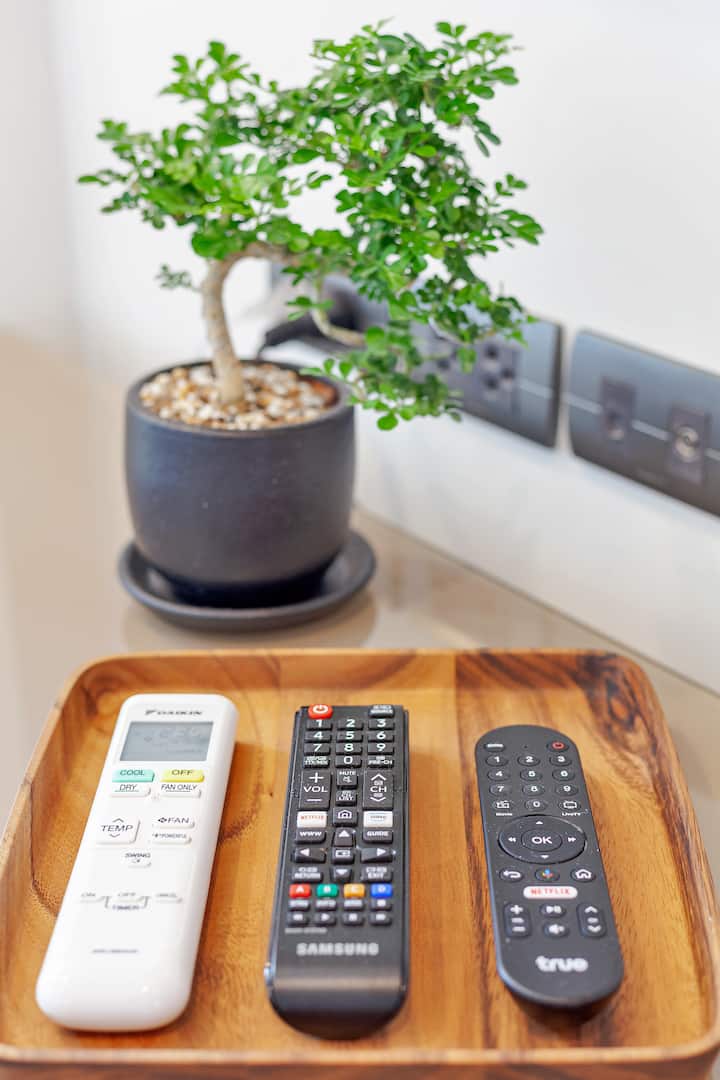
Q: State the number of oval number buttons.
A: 10